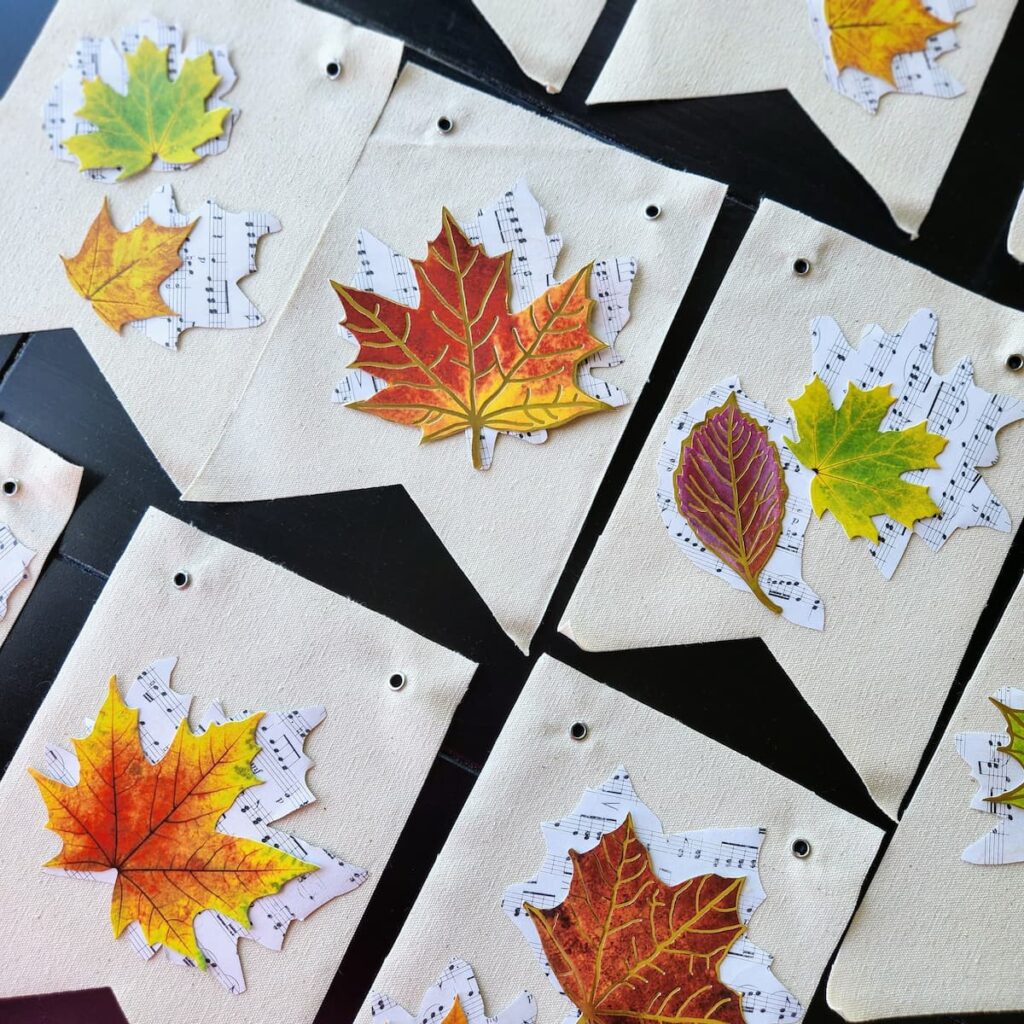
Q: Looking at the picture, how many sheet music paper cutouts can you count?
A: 11